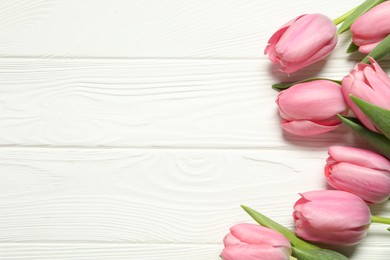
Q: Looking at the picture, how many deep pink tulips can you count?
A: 7